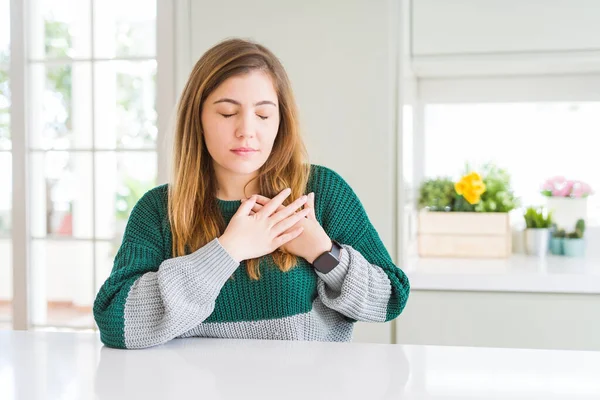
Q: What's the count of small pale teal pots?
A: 2